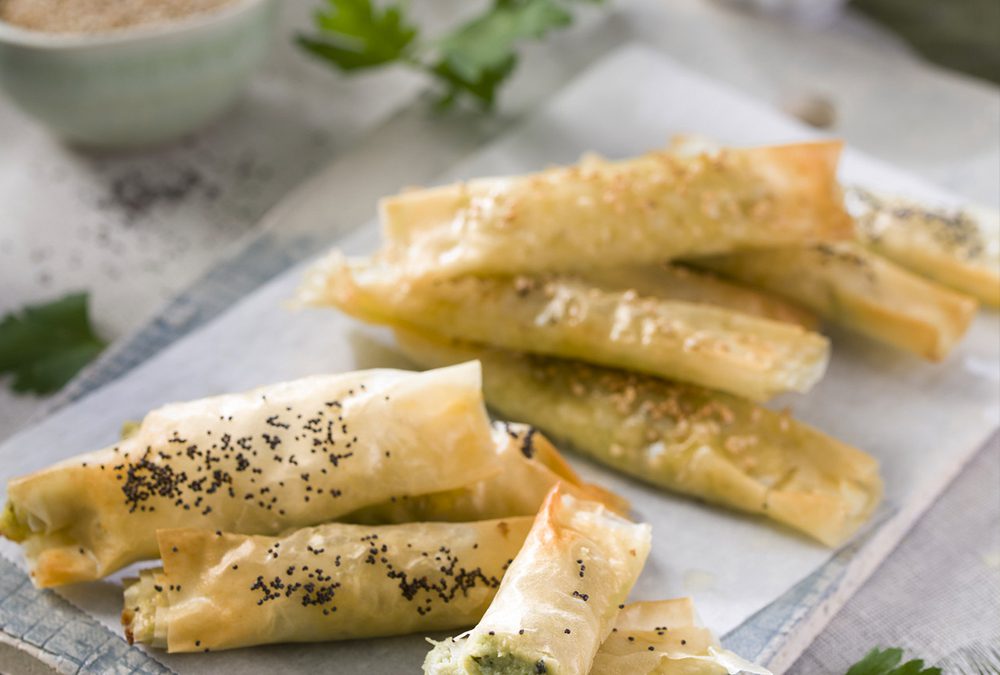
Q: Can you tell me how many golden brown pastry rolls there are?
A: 11